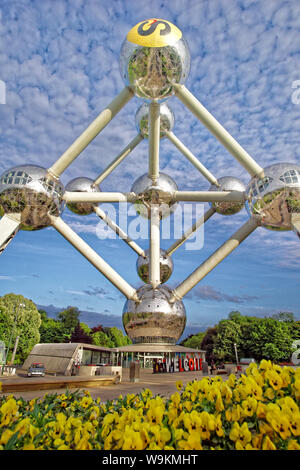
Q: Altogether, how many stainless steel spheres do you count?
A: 9